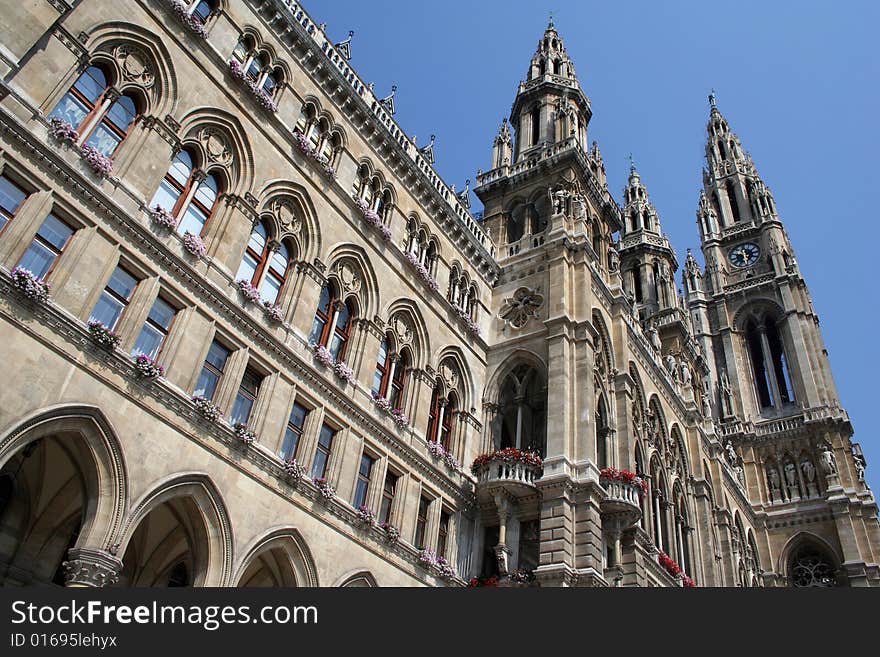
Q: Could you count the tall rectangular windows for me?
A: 12